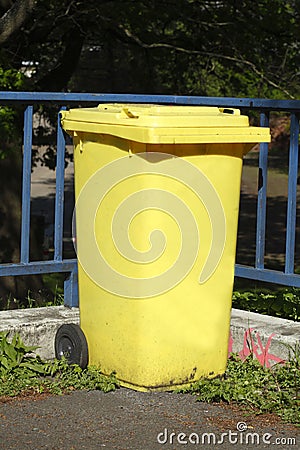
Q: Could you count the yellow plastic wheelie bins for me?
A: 1